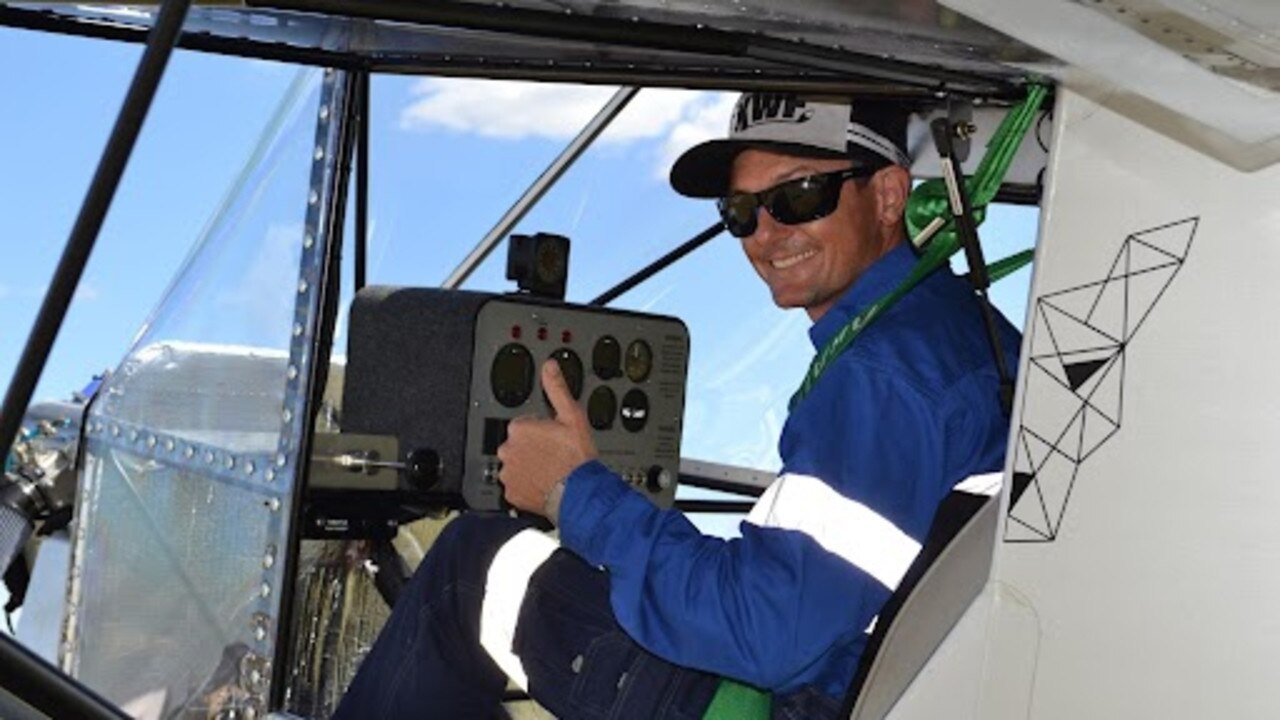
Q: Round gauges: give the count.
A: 6